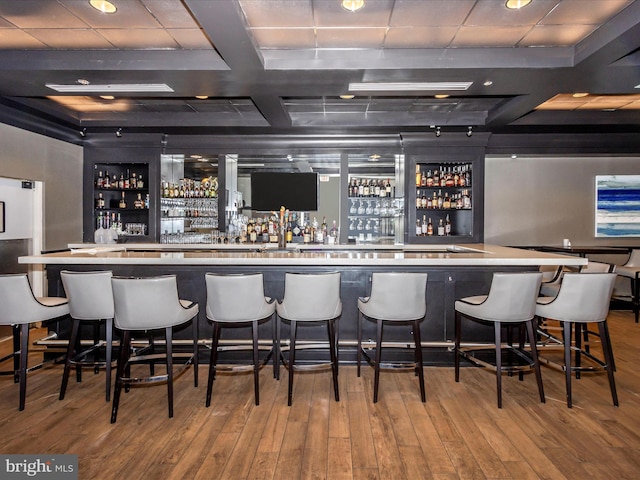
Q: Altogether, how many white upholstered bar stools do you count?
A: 11